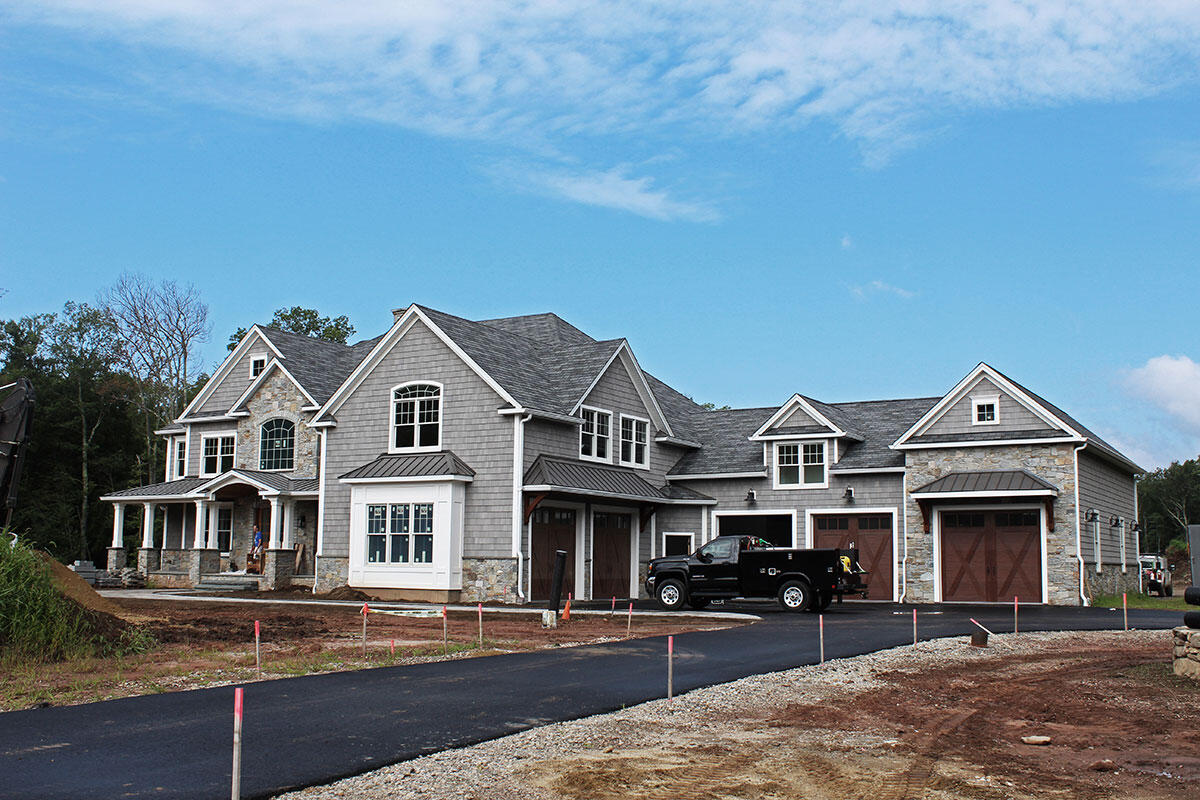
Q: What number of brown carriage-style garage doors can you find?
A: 4